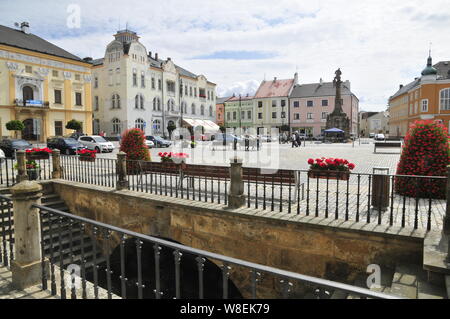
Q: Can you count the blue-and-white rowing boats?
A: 0